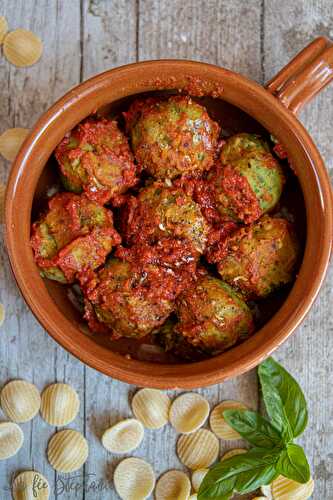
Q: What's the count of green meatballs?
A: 8